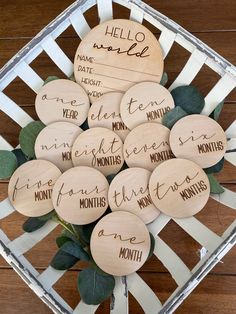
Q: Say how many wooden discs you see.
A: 13